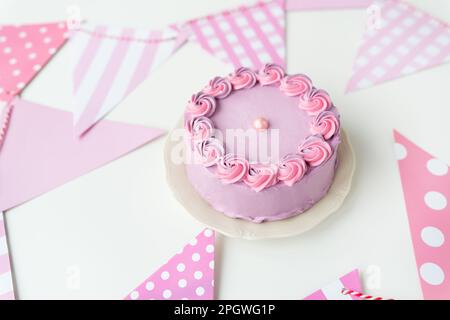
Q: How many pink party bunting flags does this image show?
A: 10